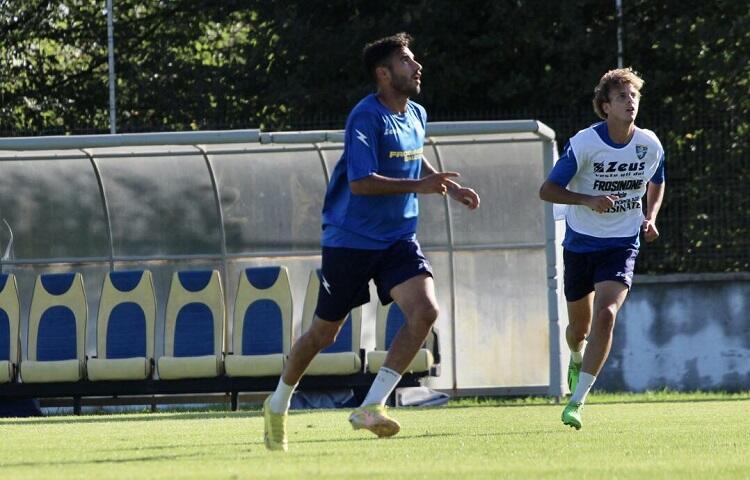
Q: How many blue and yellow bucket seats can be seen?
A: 7